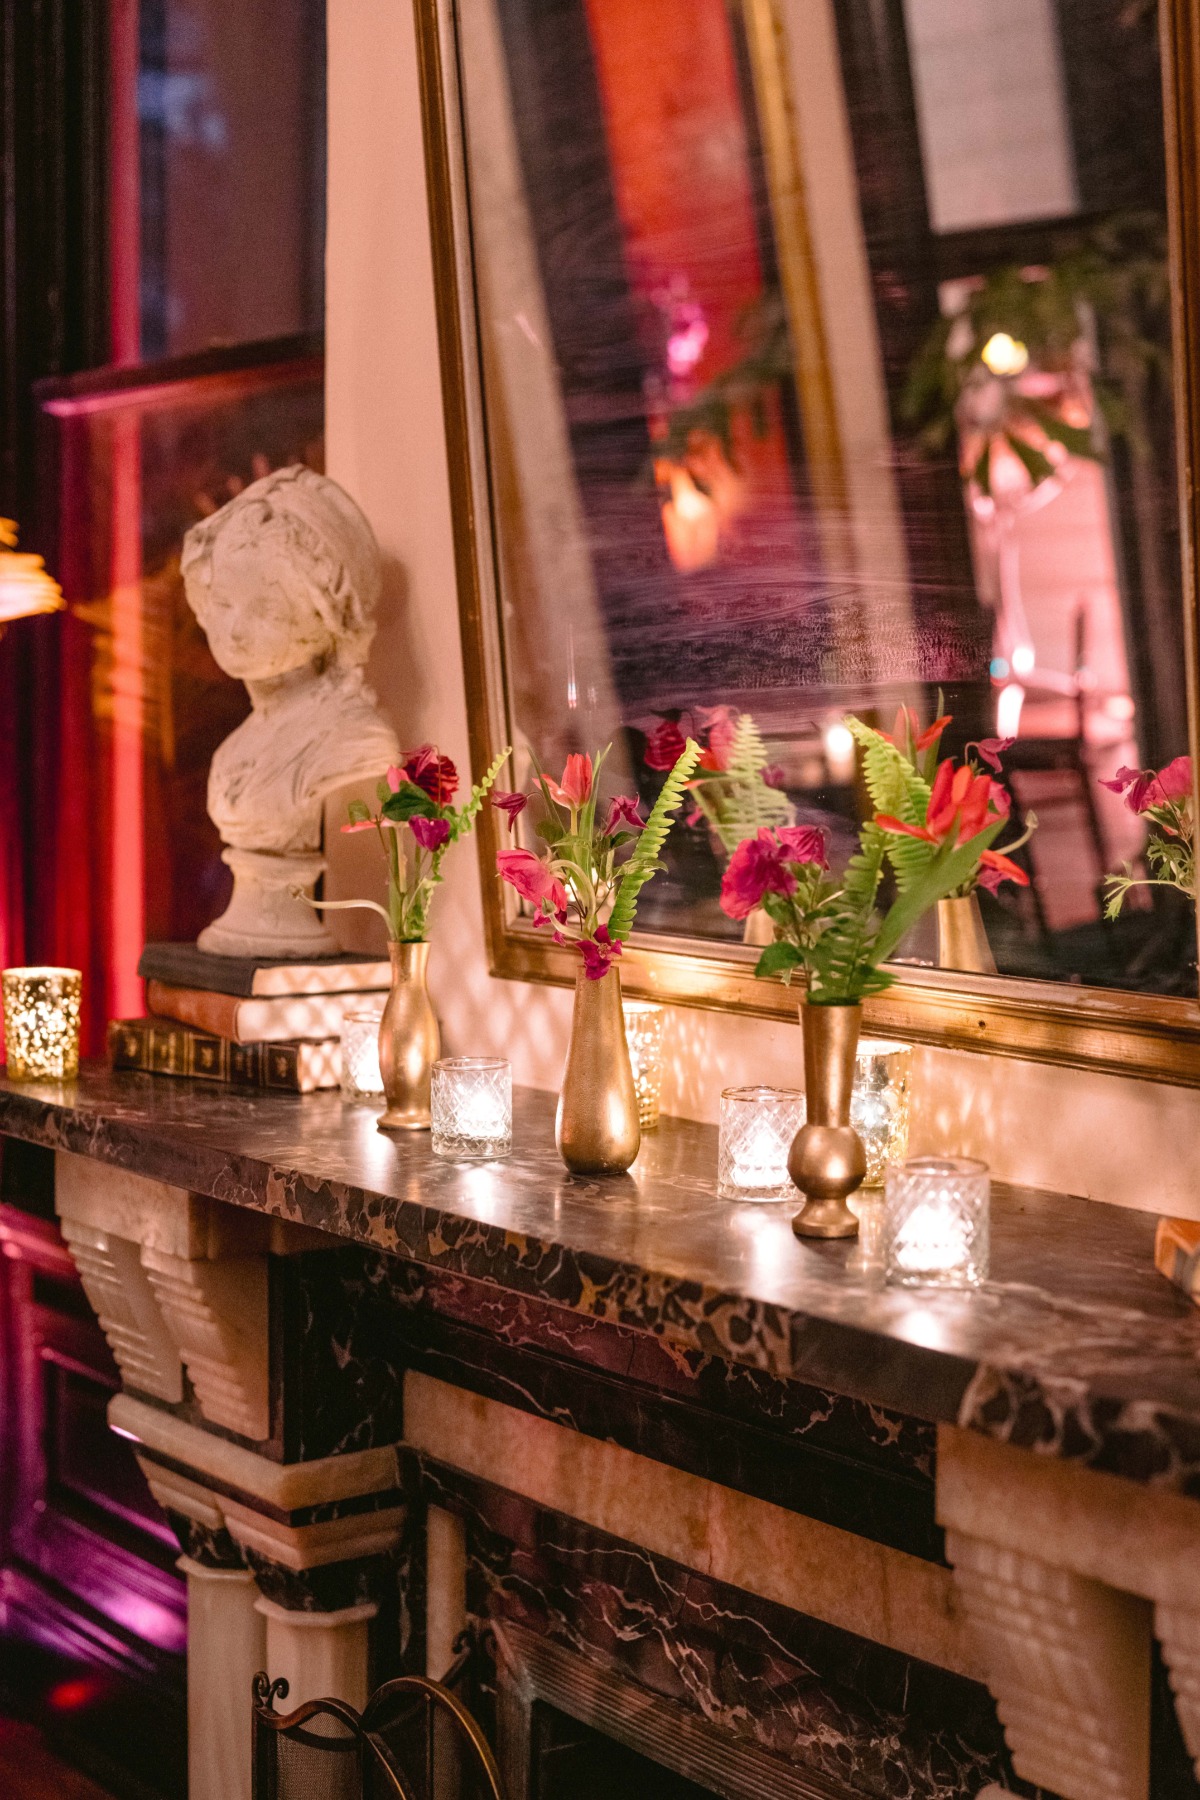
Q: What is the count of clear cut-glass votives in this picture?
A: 4